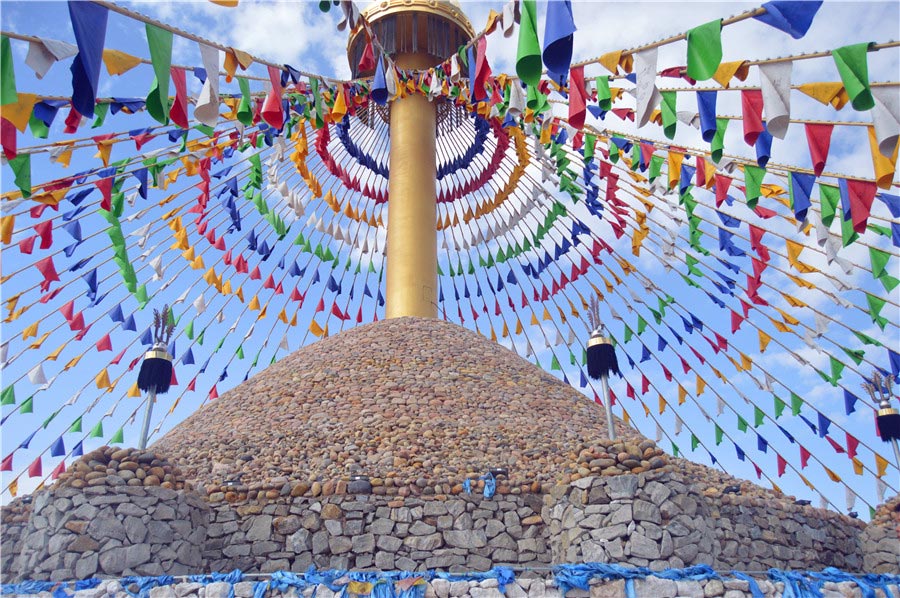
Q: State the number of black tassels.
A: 3